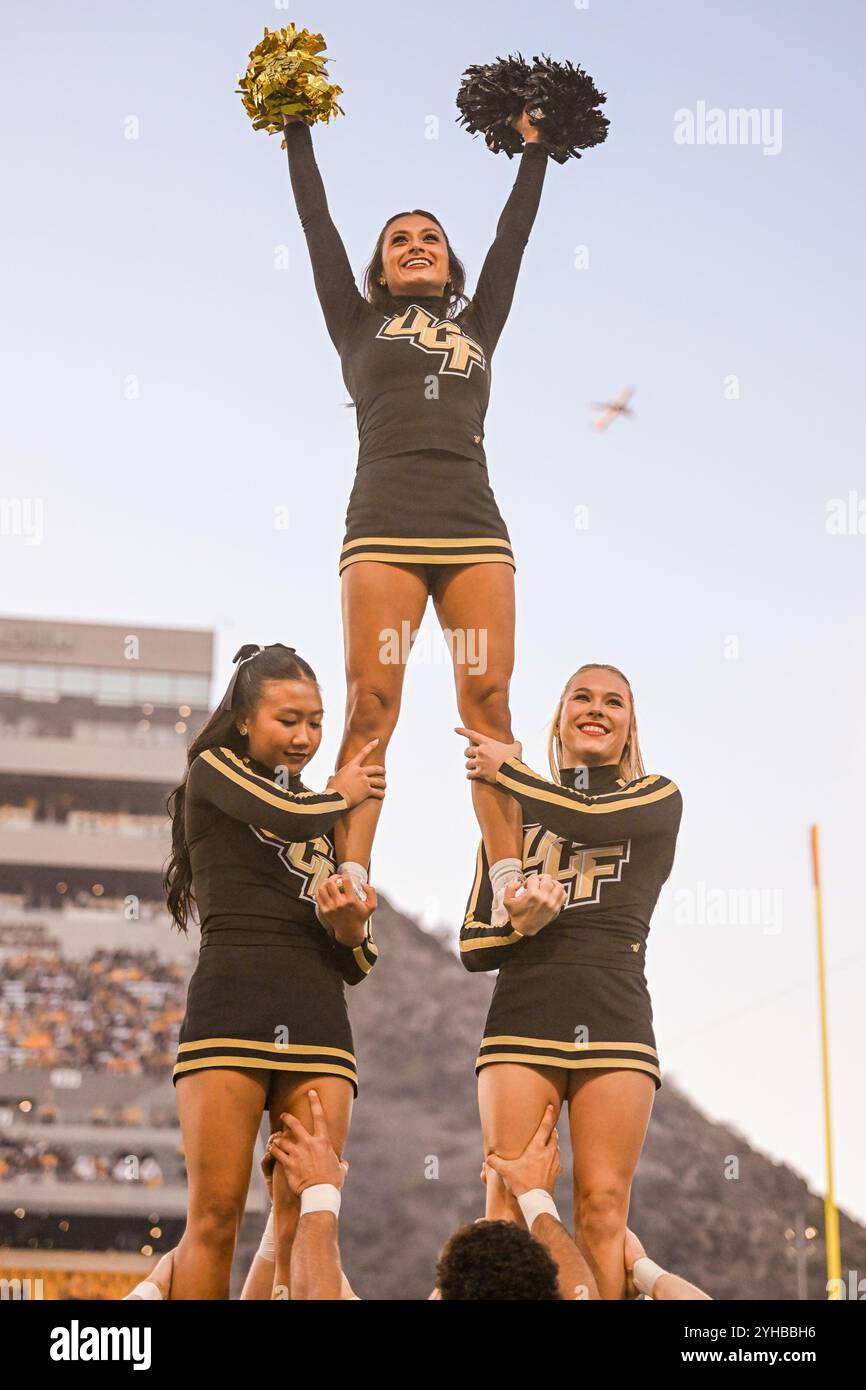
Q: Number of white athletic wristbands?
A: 5